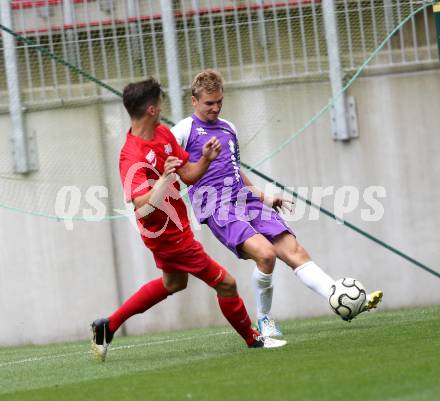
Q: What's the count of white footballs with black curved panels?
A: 1